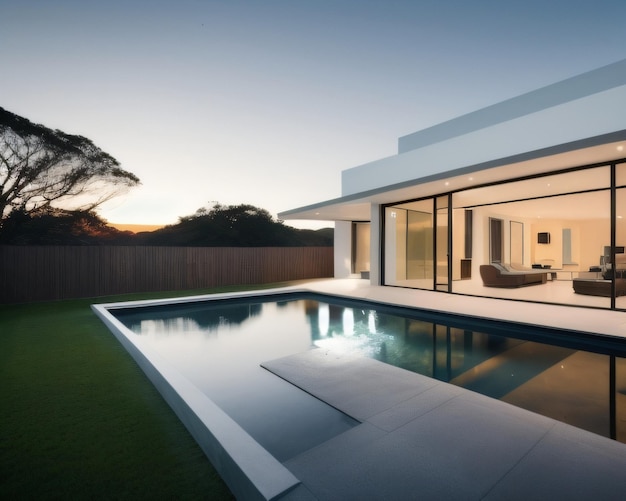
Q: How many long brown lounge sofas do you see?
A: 2